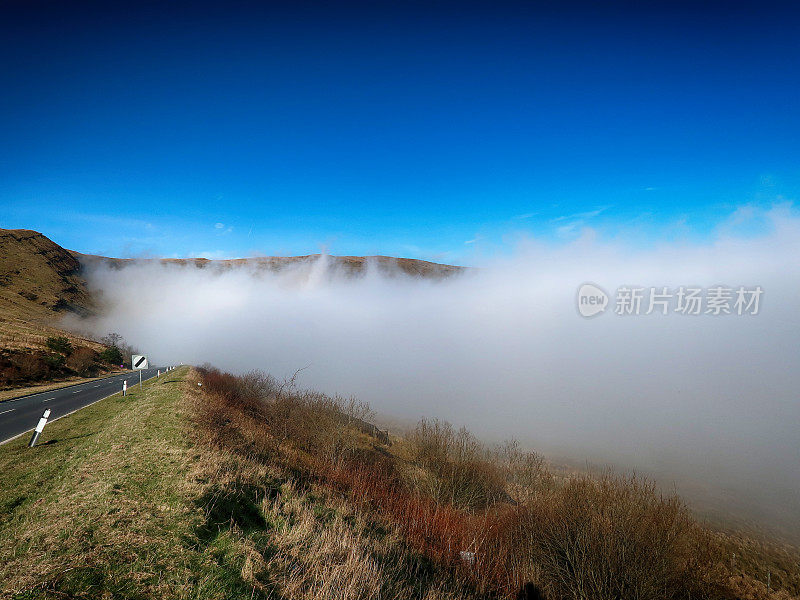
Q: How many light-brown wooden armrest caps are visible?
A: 0